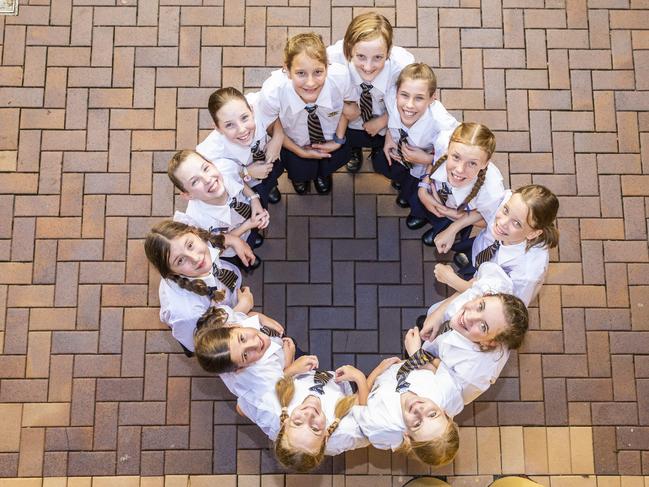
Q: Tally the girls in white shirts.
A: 12